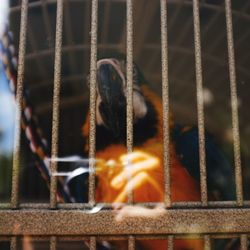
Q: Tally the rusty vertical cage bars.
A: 7